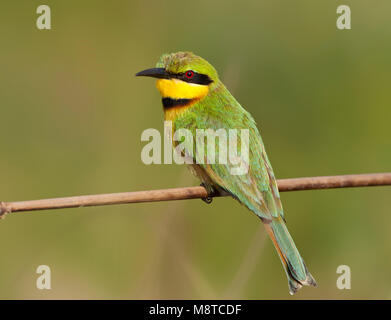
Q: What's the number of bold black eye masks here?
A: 1